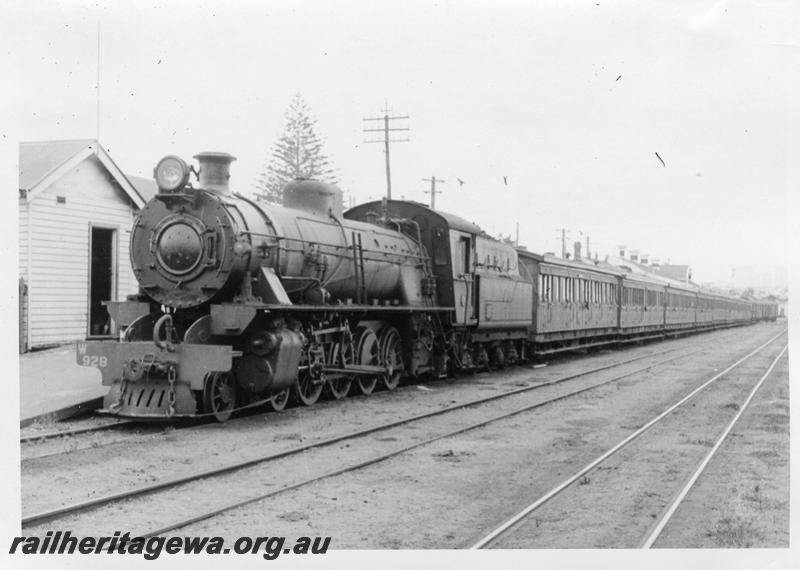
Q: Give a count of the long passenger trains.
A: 1